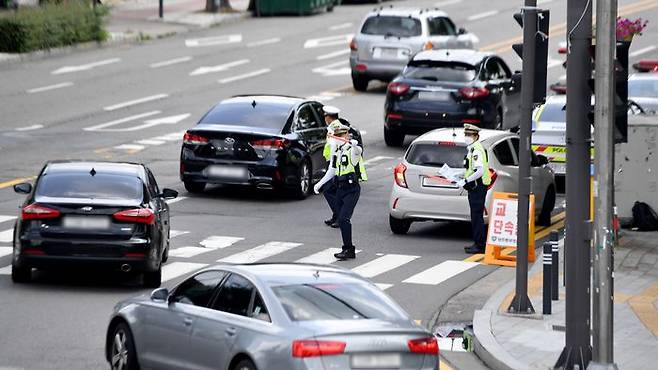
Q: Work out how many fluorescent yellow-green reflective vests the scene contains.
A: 3